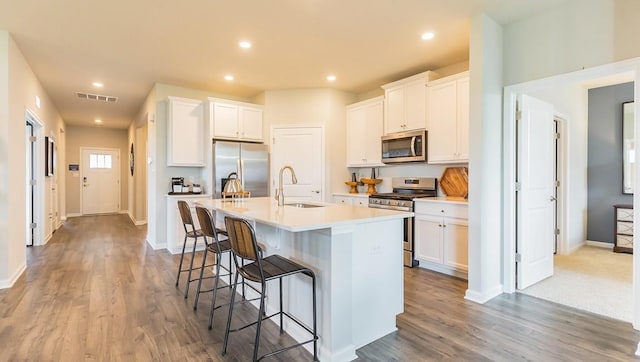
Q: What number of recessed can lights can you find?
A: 6